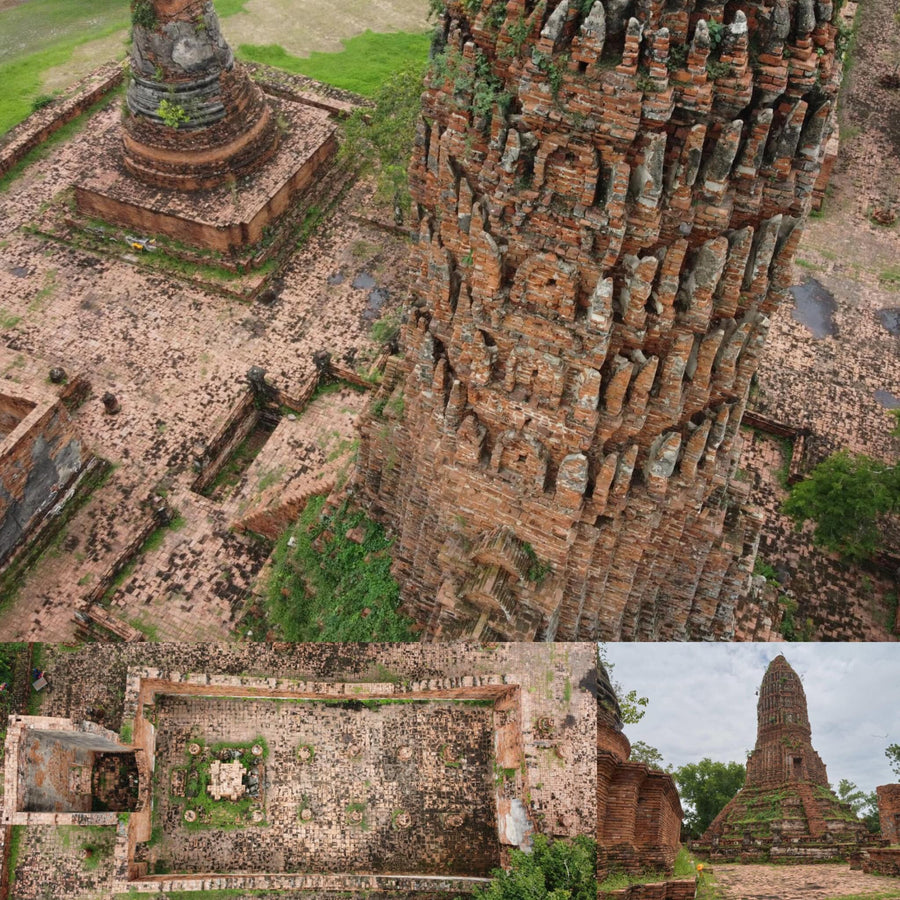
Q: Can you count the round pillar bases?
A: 12